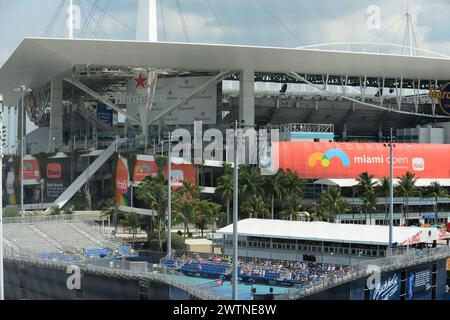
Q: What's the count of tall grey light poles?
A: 4